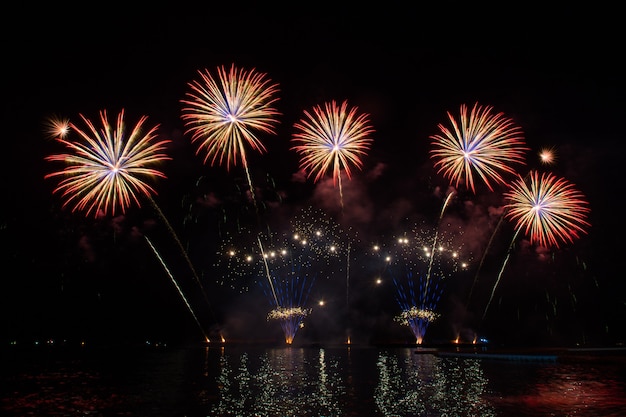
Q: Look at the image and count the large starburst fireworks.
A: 5